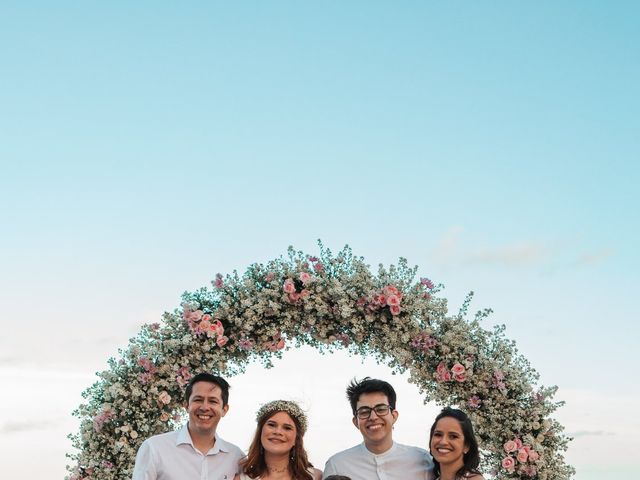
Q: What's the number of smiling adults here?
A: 4